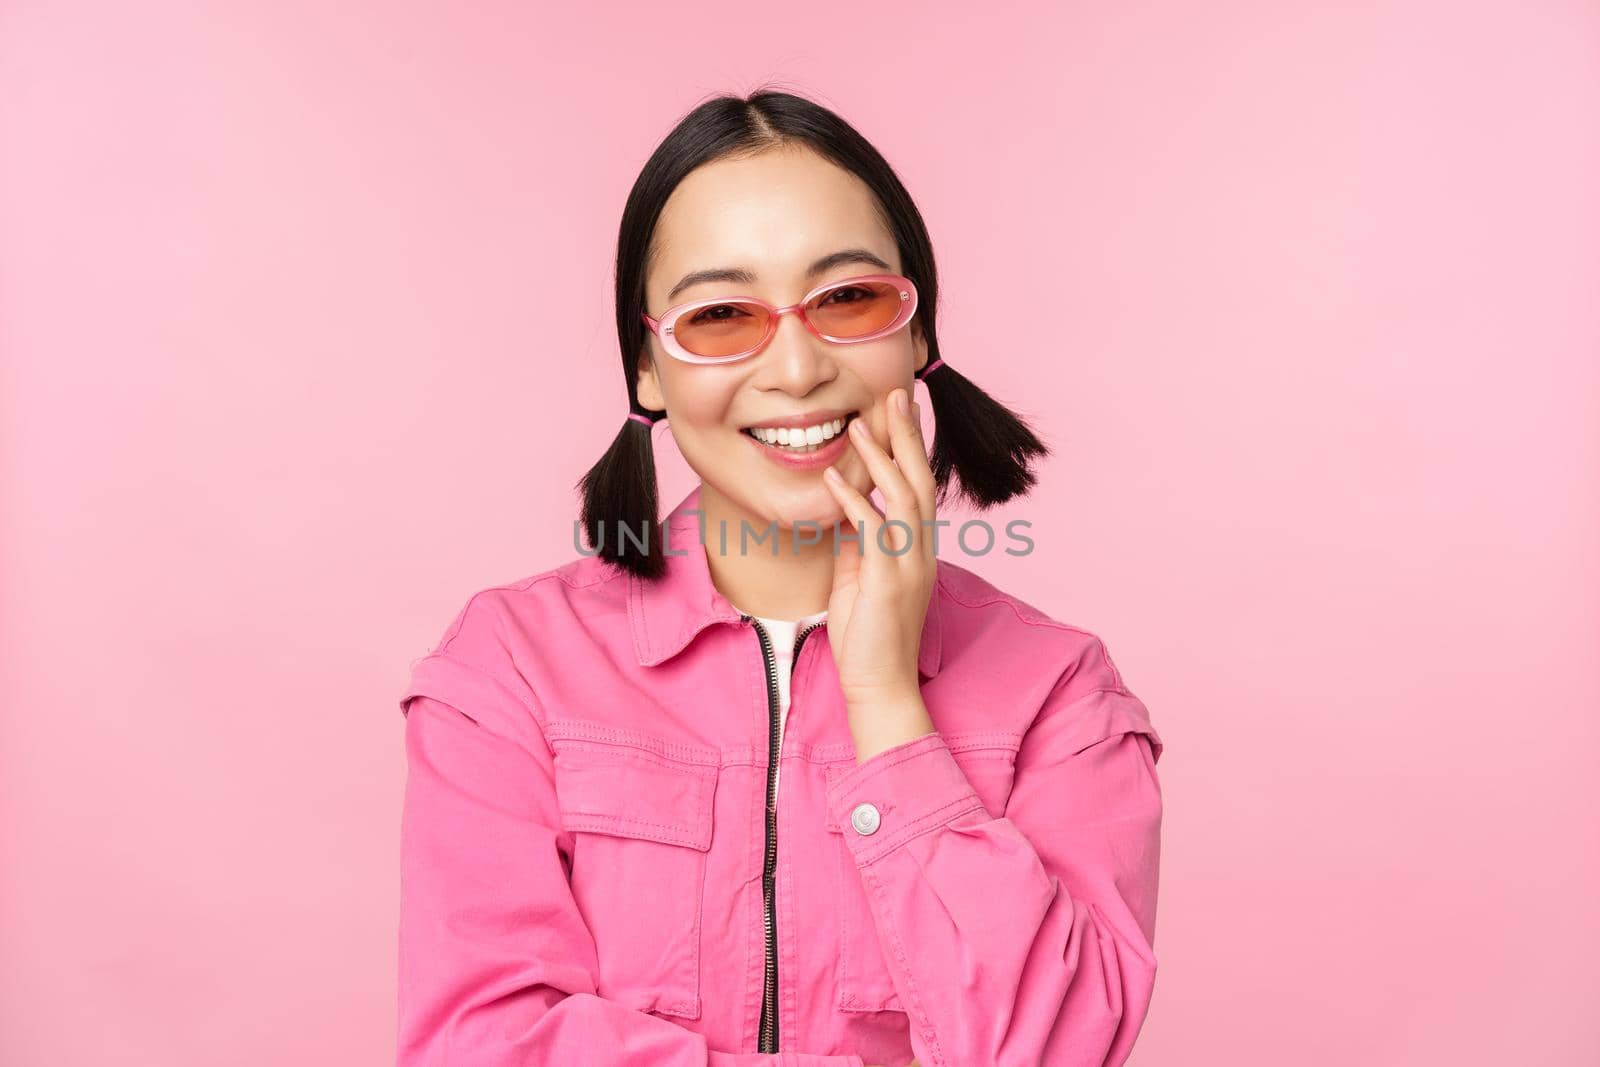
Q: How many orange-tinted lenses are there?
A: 2